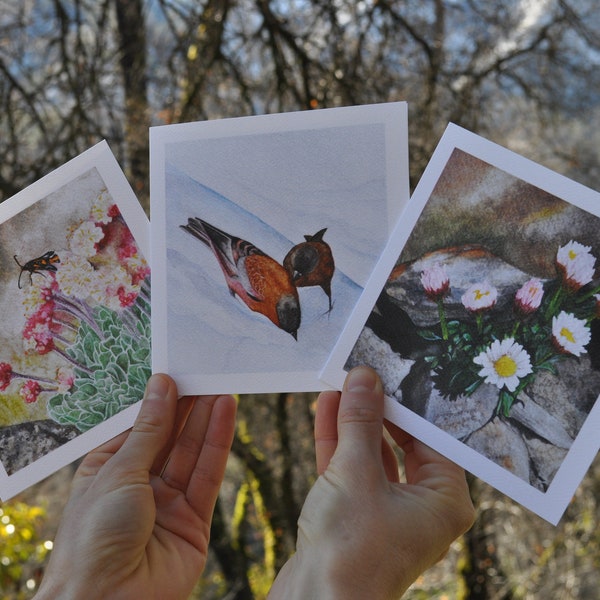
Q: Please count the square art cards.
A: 3